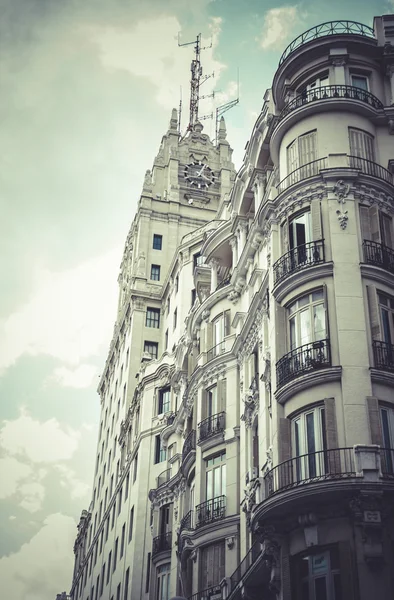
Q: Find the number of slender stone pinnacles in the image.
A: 2